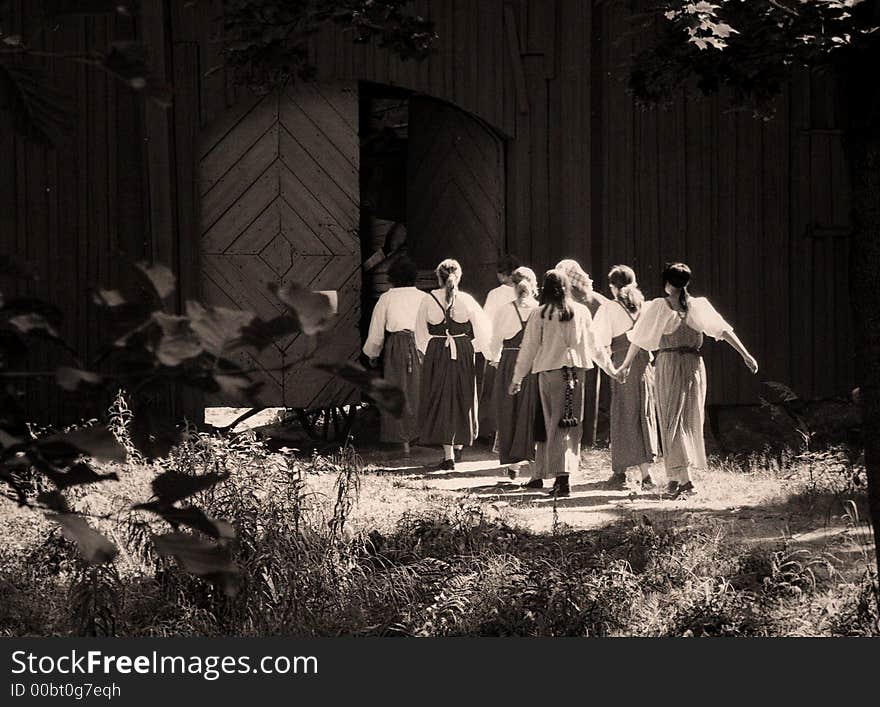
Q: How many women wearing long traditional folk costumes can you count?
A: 8